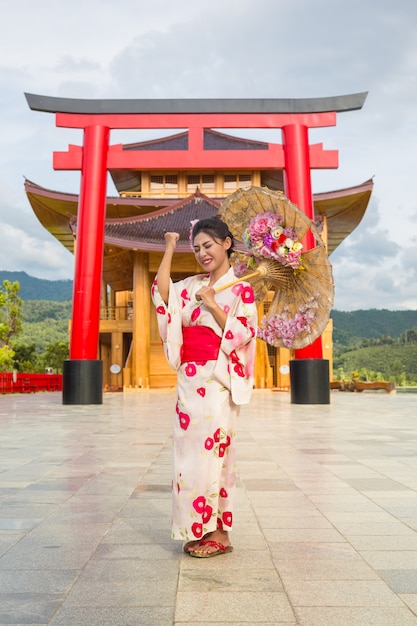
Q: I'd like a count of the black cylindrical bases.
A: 2